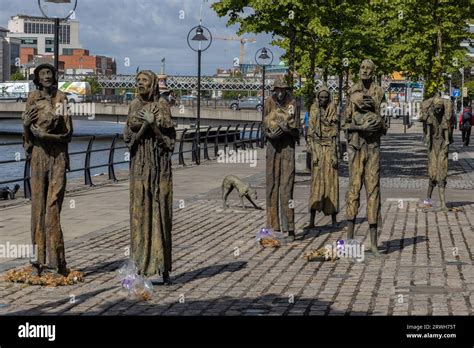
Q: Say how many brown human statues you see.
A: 6